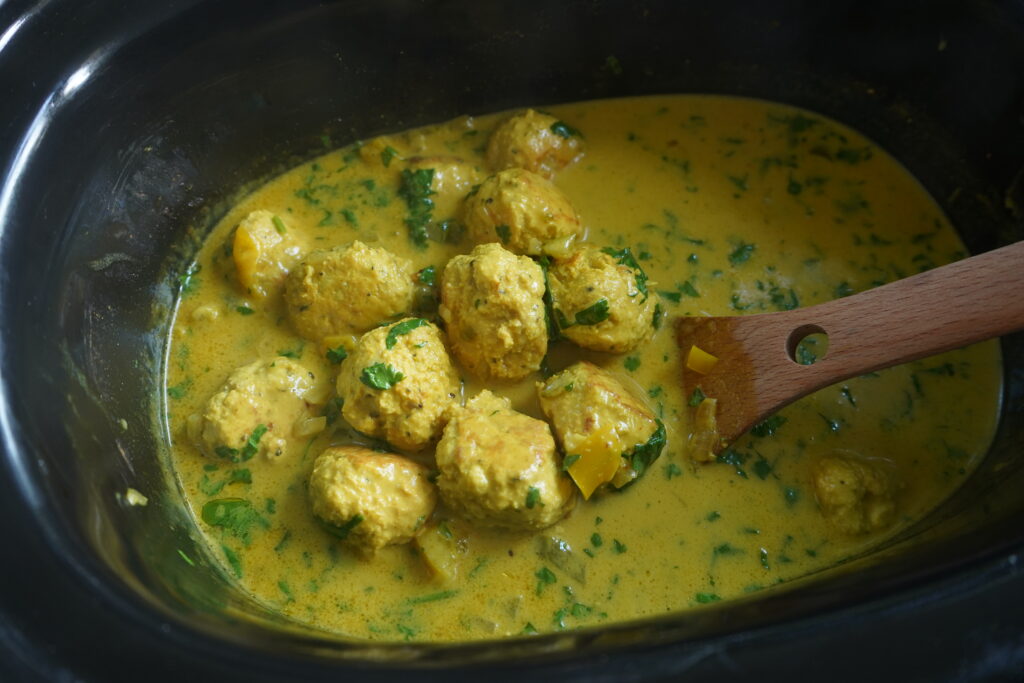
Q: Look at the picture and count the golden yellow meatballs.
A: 13